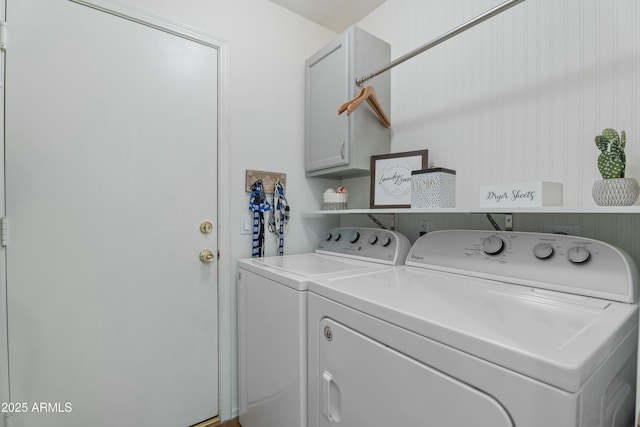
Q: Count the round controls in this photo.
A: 8